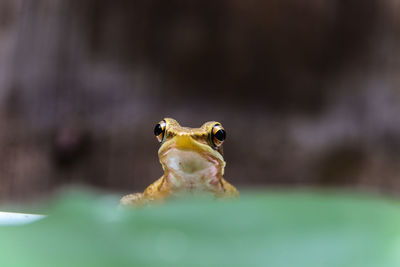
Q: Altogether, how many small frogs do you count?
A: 1